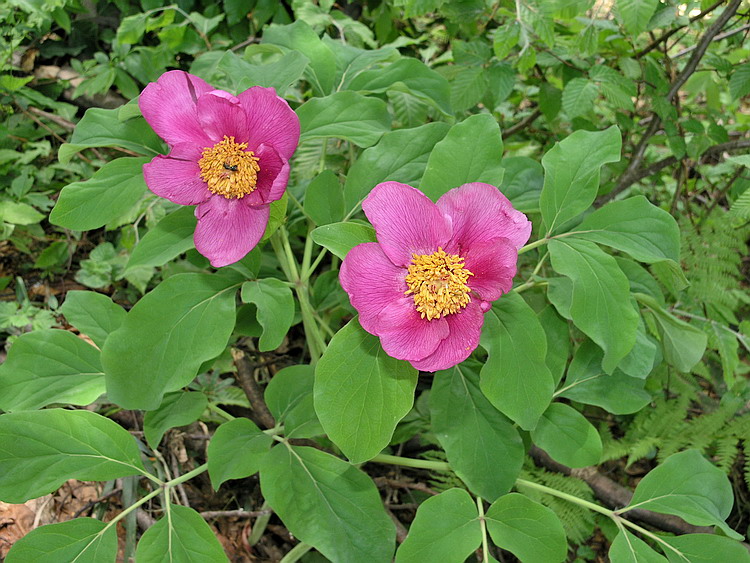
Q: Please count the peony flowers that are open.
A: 2